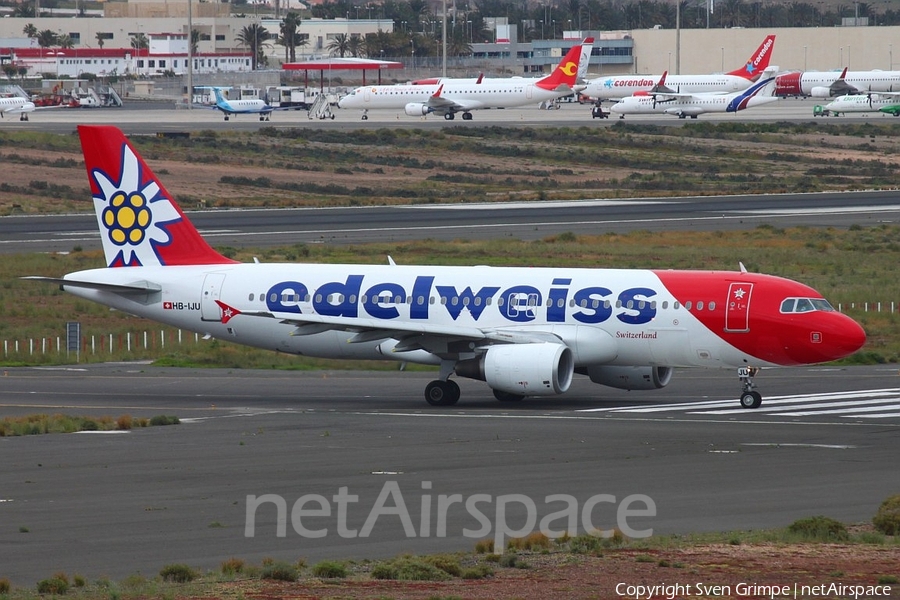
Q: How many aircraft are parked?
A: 8